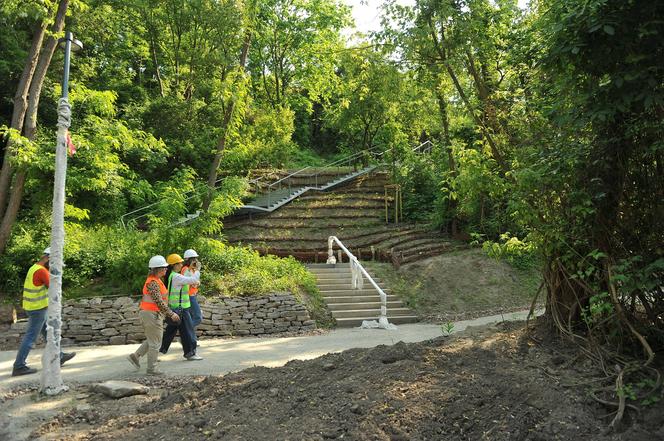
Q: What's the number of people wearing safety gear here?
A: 4